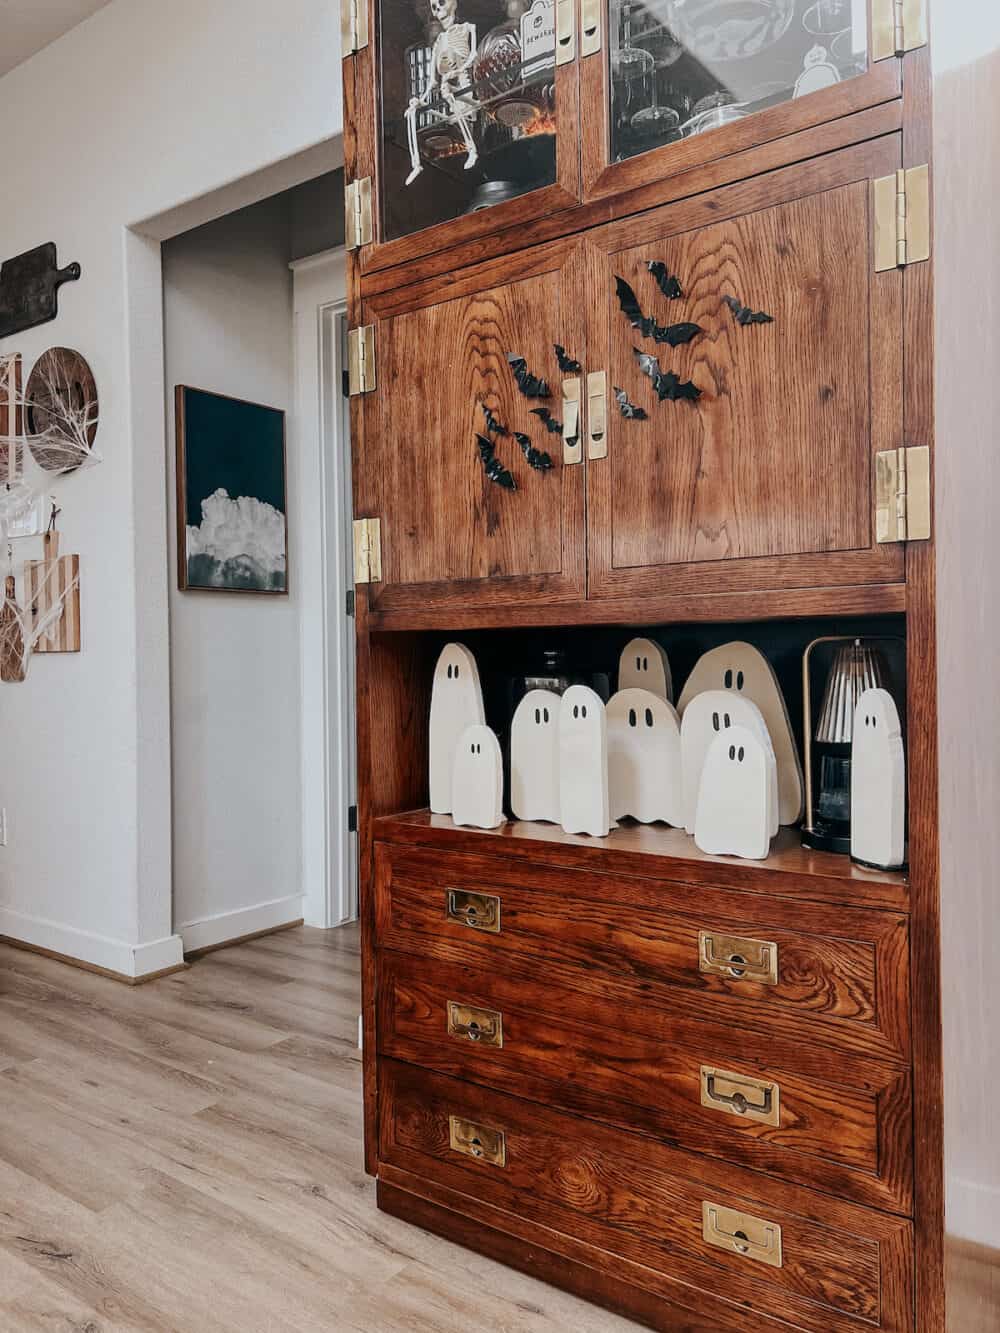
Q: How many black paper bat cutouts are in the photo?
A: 11